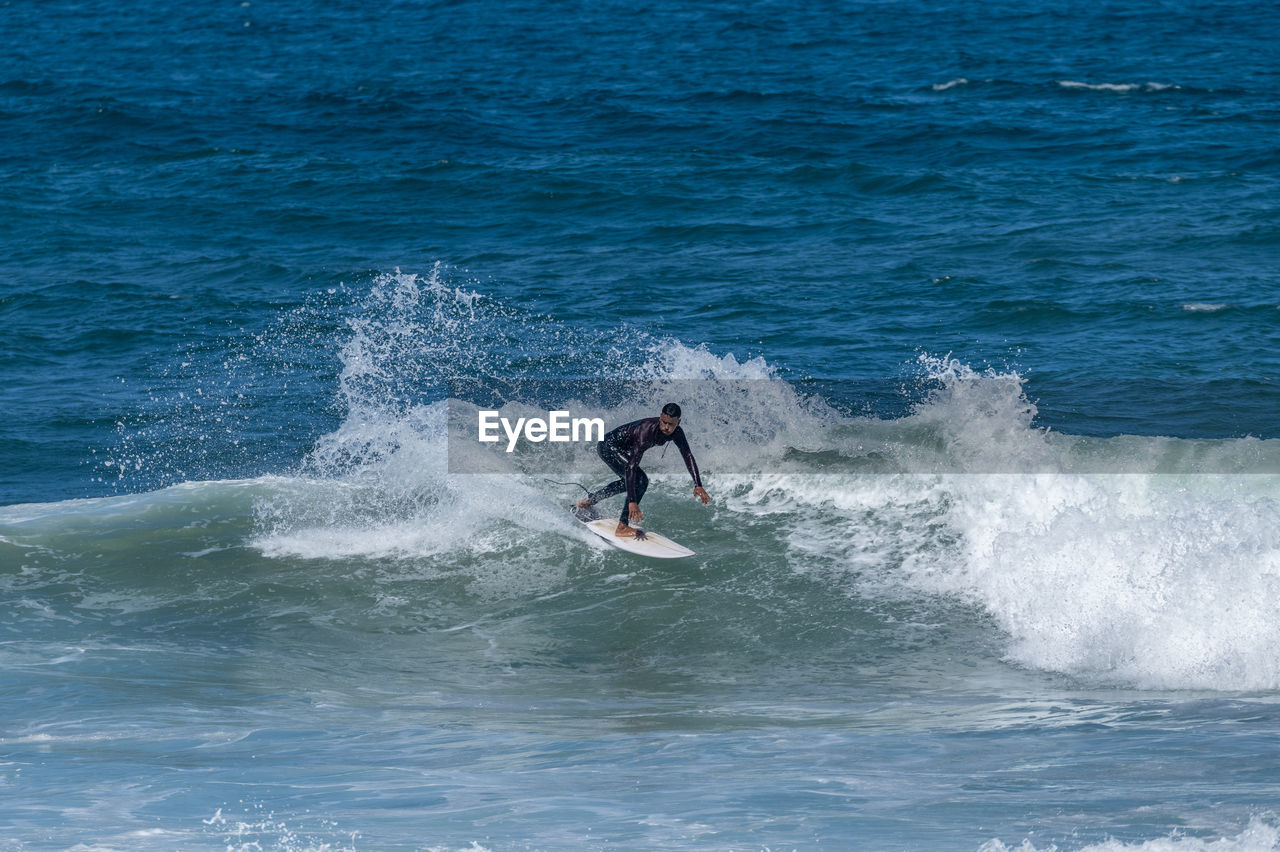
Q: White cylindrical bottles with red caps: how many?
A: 0